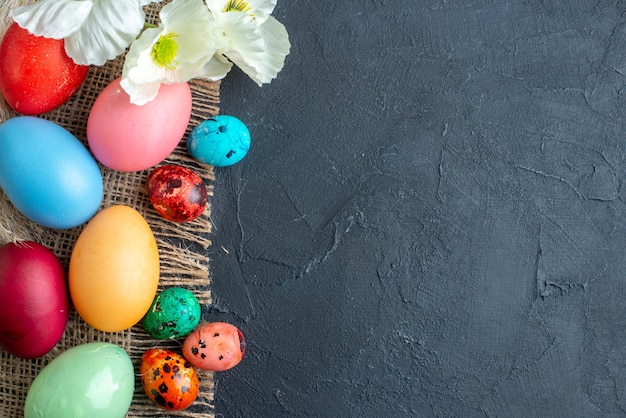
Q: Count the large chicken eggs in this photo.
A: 6